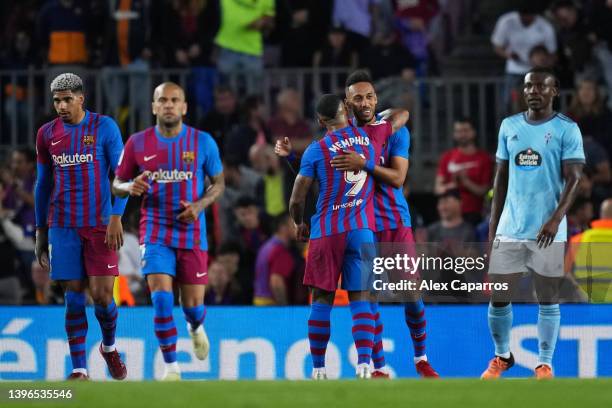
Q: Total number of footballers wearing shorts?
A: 5